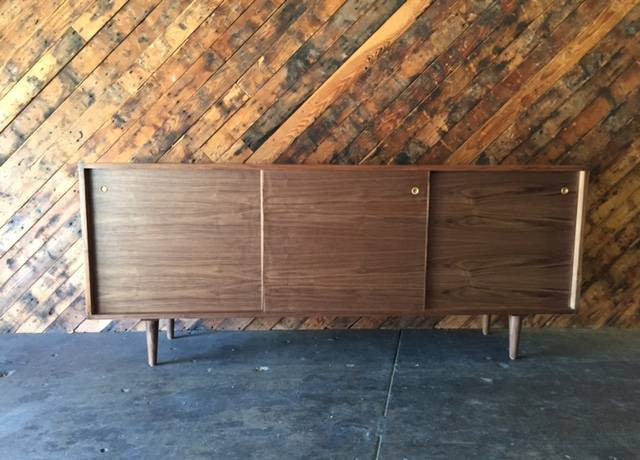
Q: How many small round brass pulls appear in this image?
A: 3